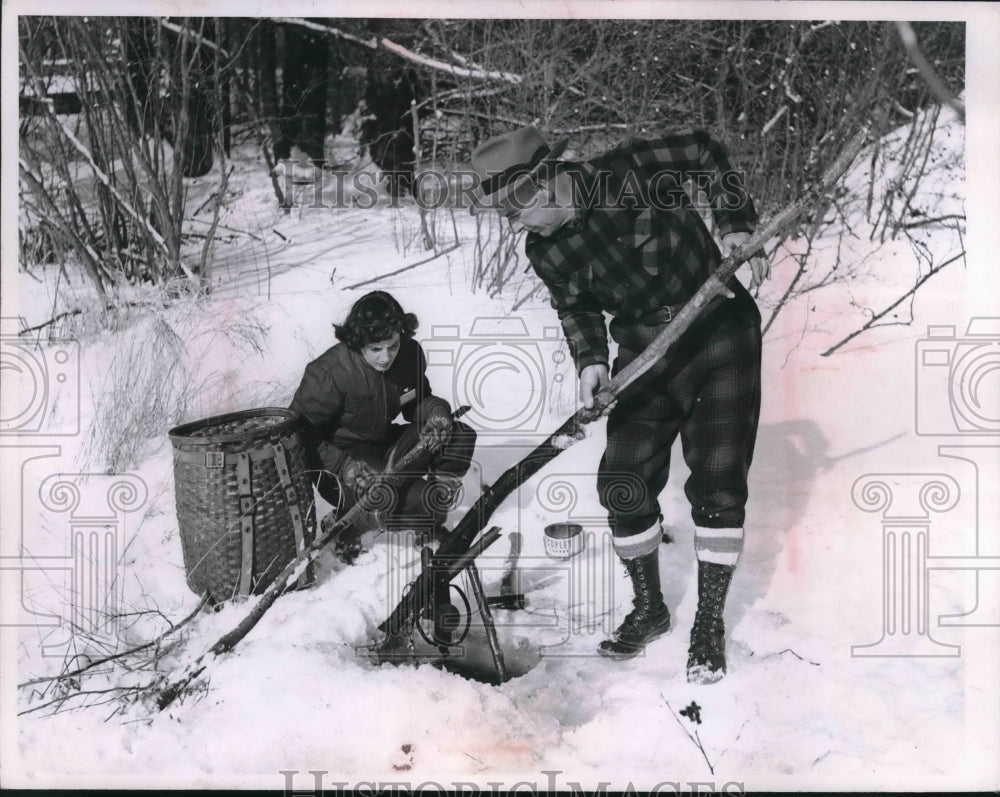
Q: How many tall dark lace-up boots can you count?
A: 2